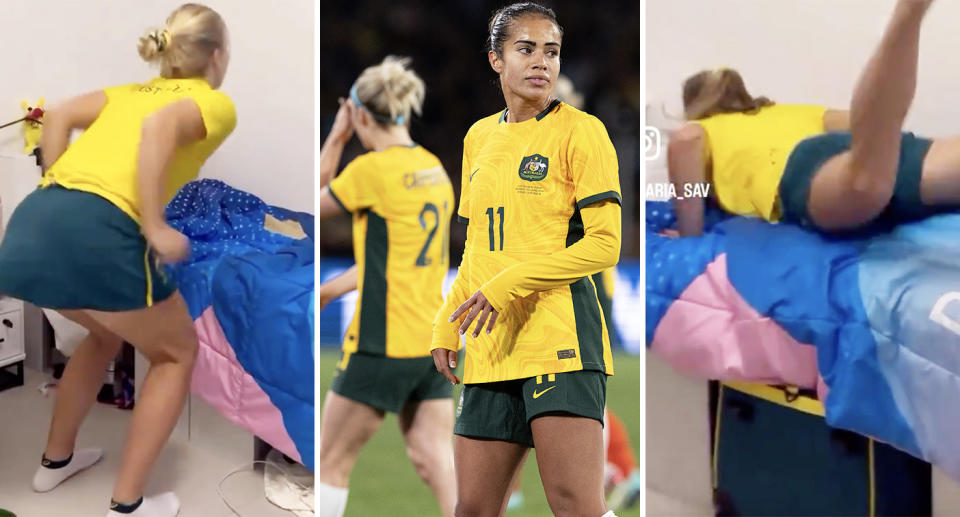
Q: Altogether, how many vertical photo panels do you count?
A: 3